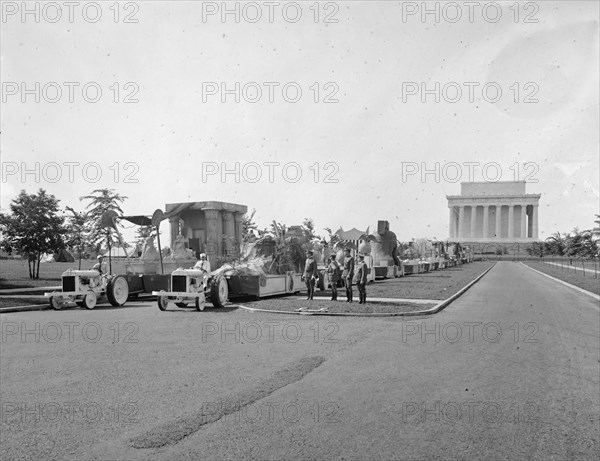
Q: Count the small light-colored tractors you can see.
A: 2